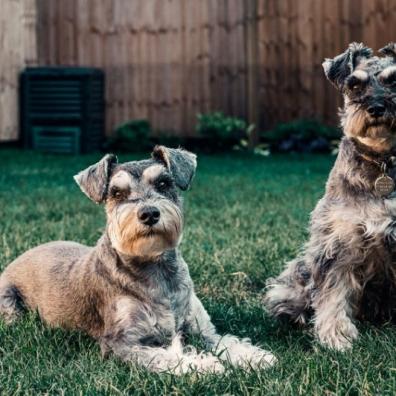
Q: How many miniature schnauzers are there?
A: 2